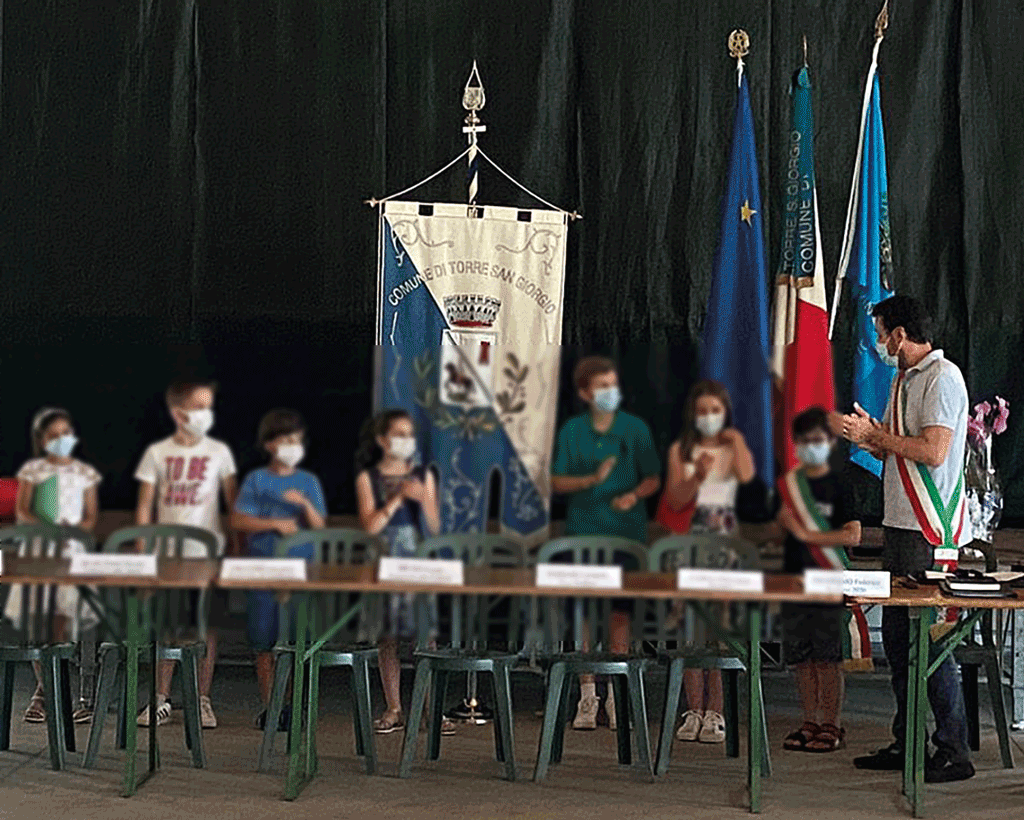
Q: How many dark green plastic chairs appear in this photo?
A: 7